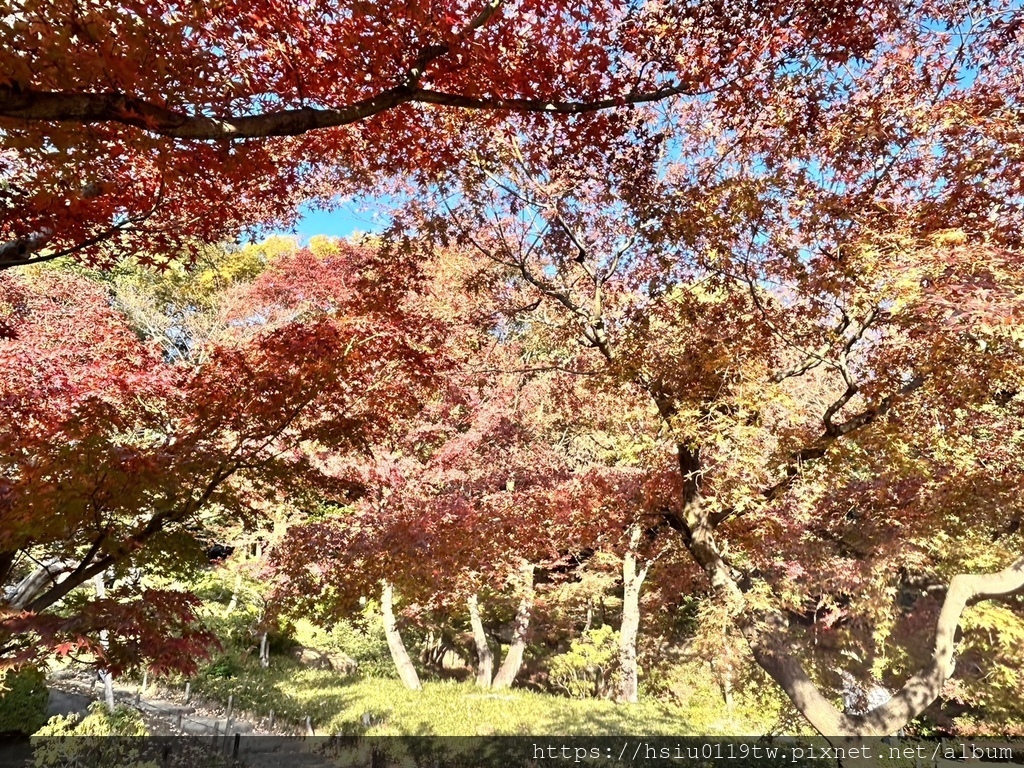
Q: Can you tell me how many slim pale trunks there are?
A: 4